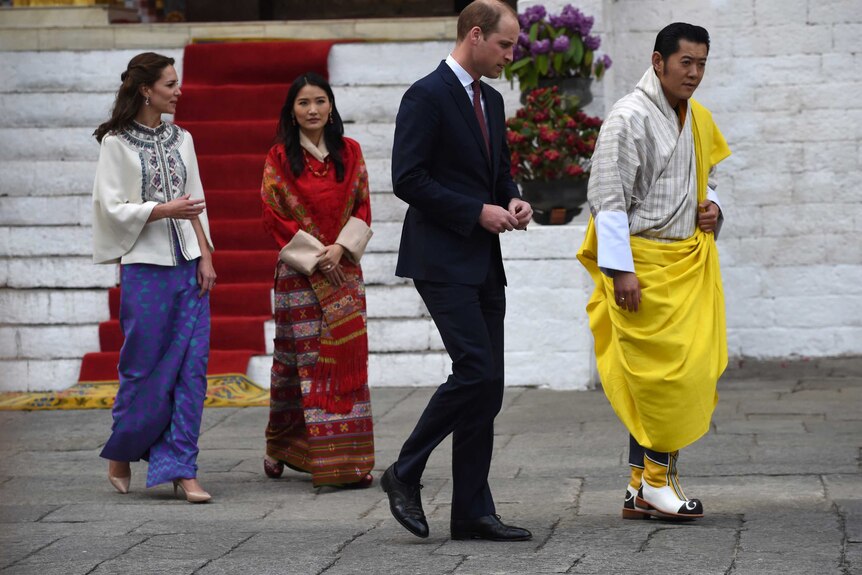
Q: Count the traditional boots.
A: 2